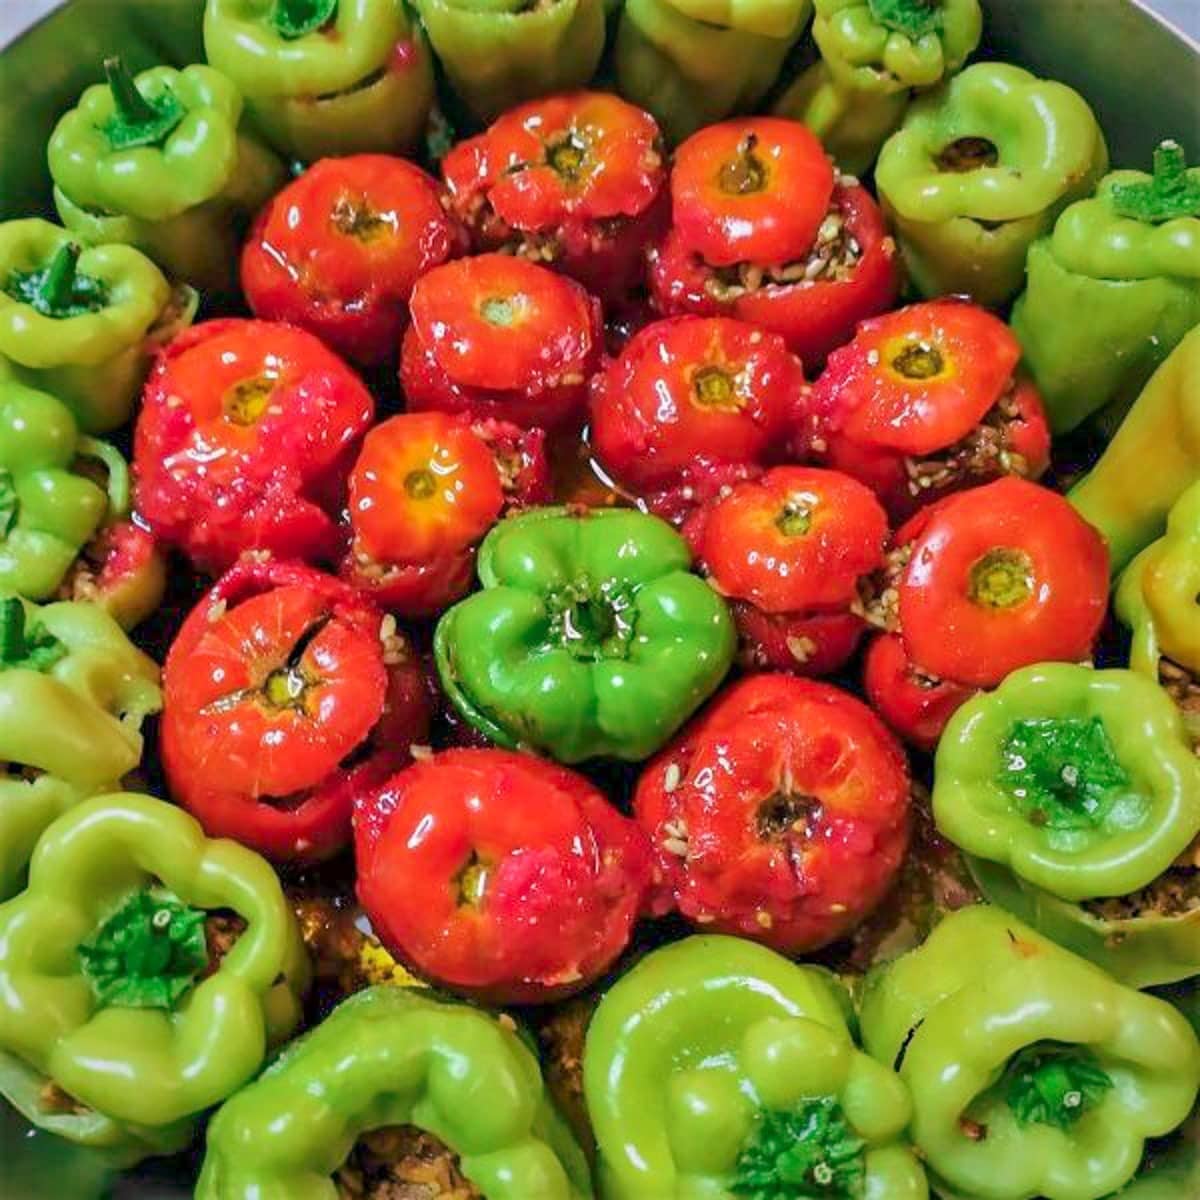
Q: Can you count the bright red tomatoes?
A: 13